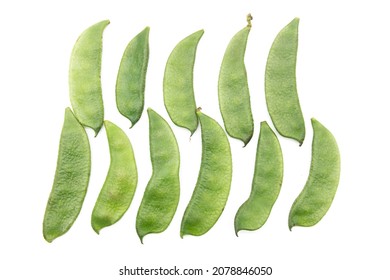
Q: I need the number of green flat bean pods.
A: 11